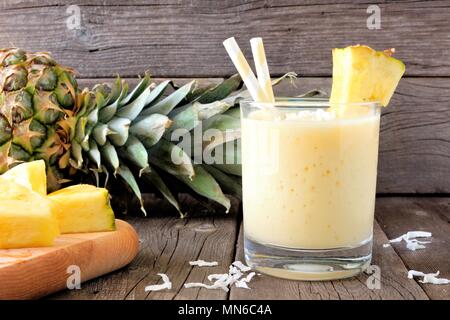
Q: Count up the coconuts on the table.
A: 0